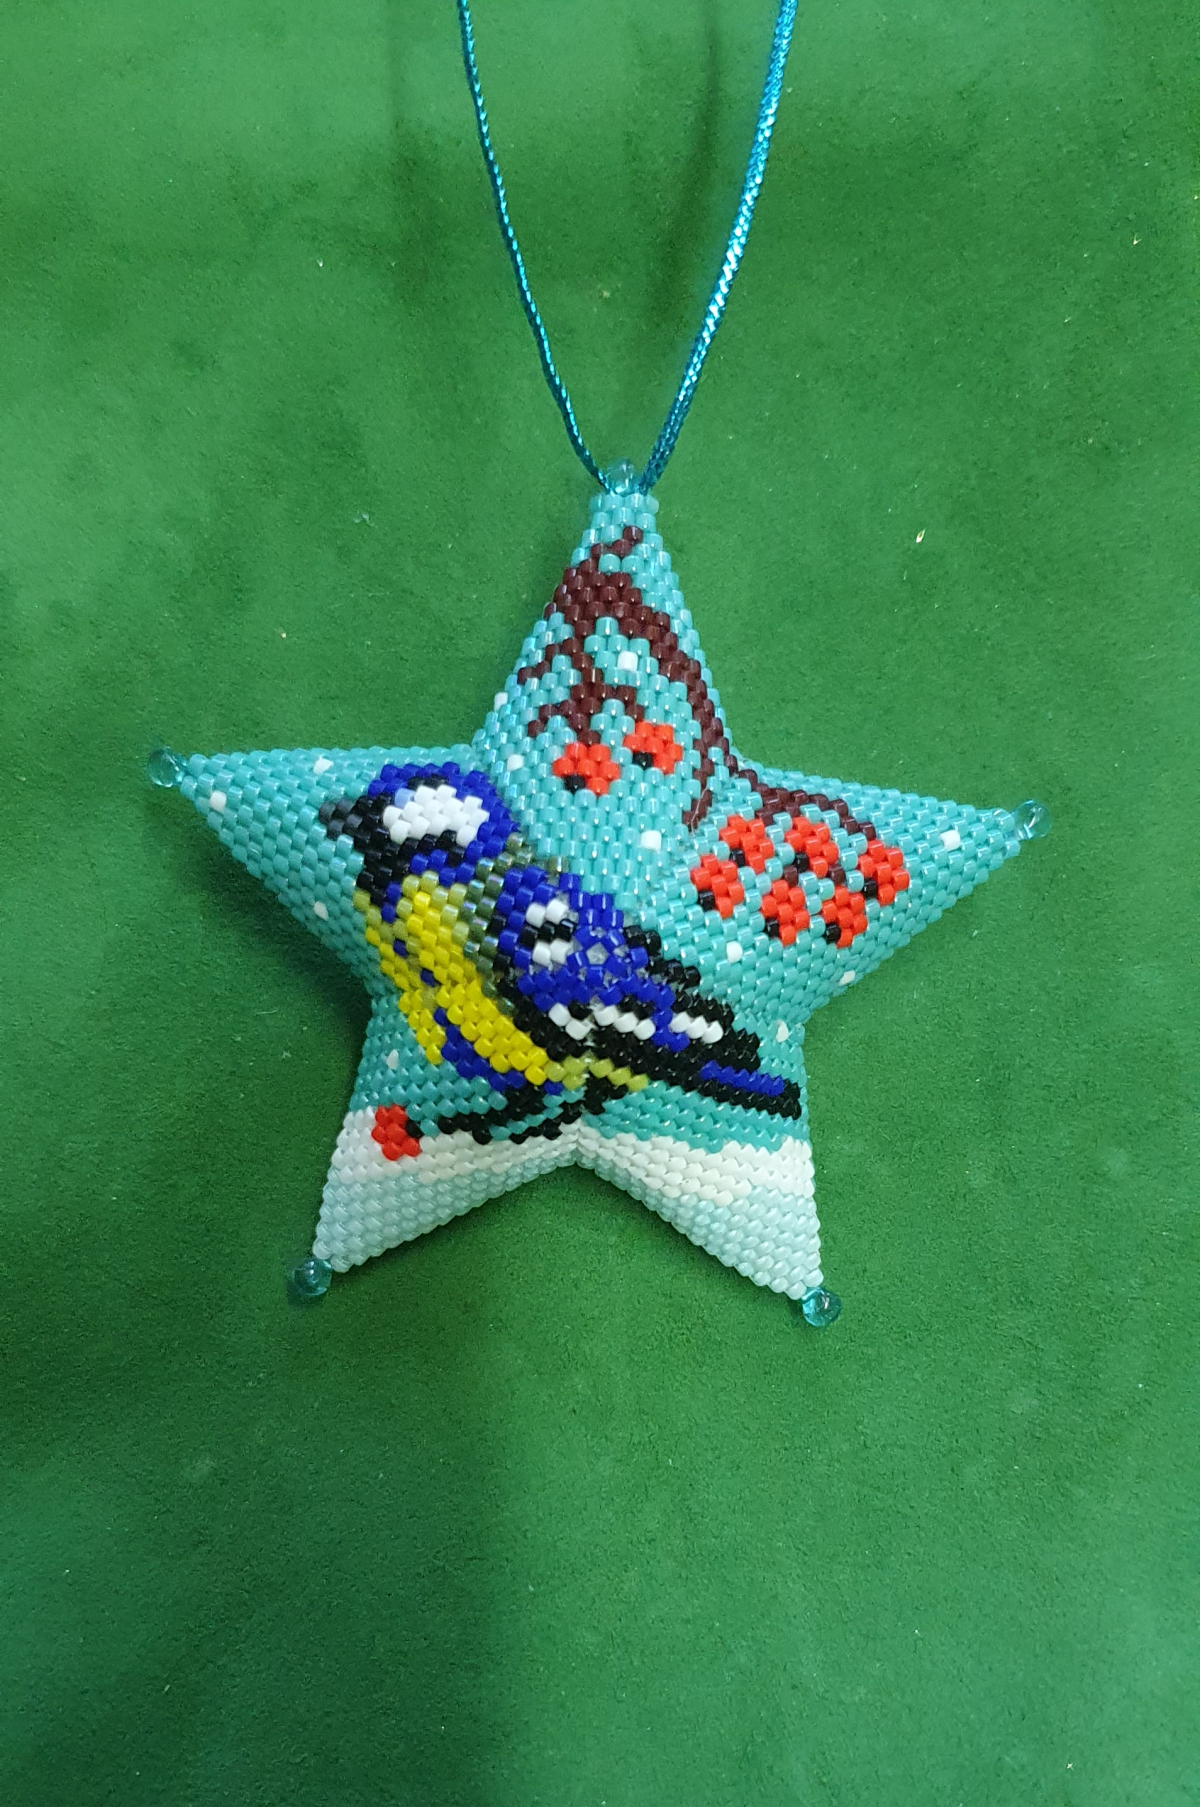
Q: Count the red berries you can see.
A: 9